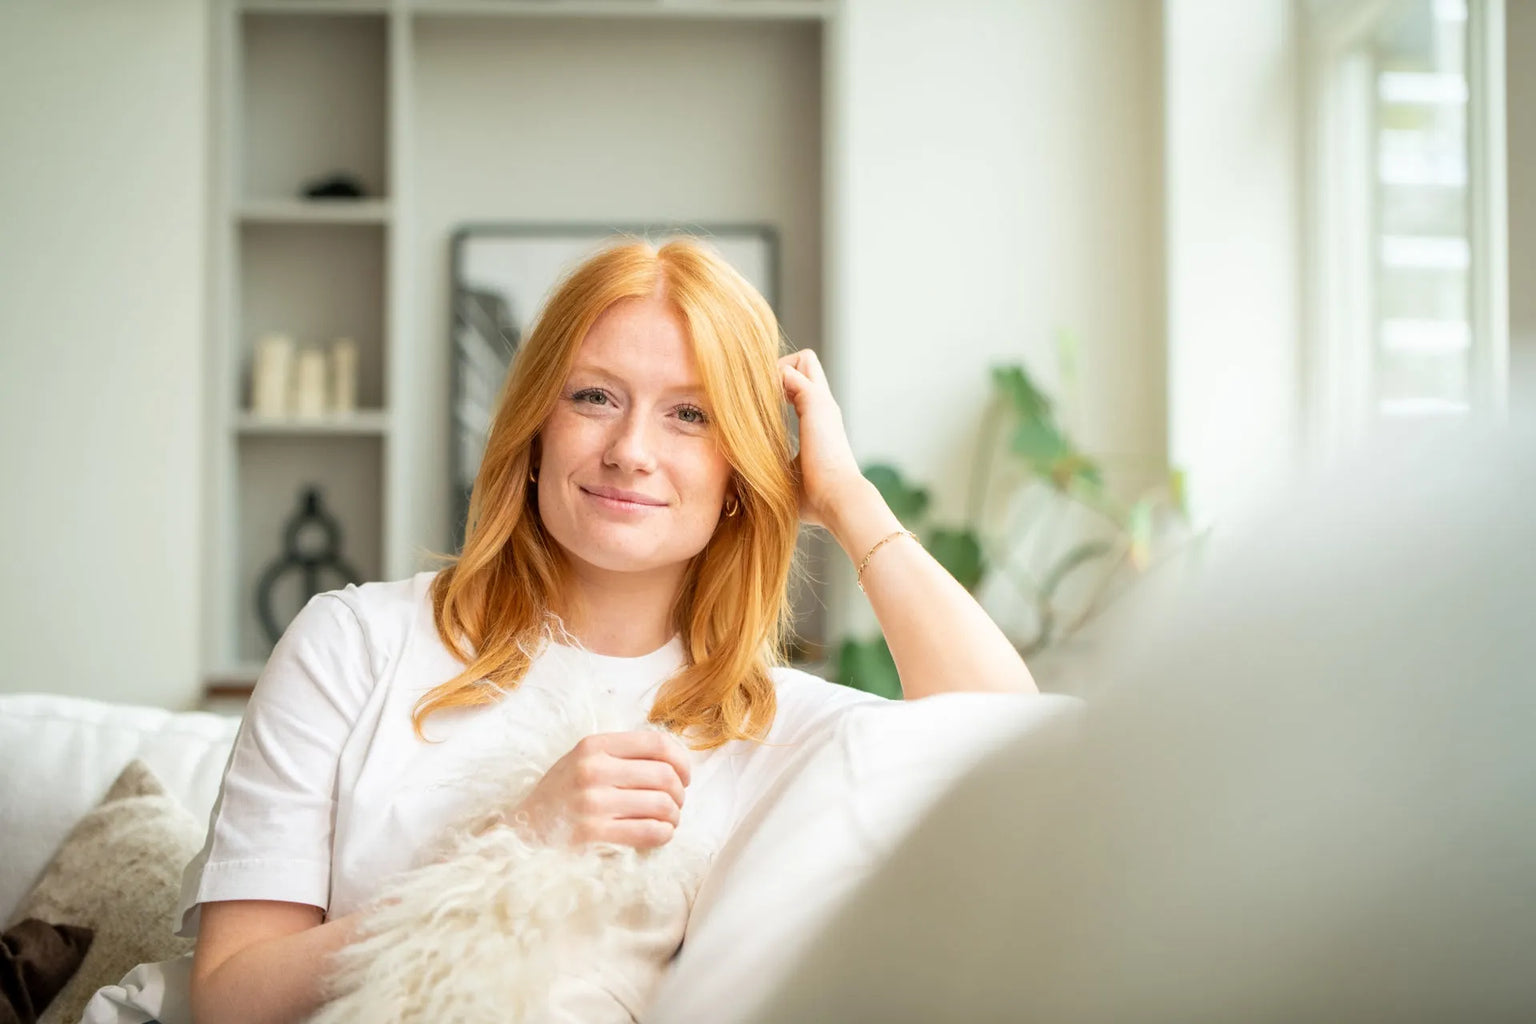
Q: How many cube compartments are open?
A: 3